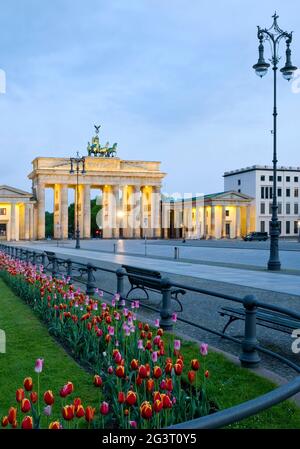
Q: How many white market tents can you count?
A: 0